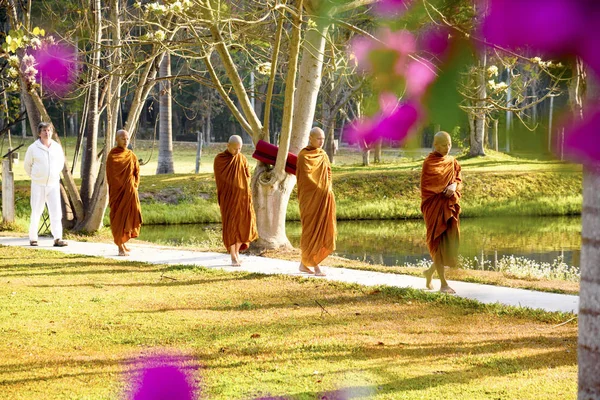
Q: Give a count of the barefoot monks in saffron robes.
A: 4